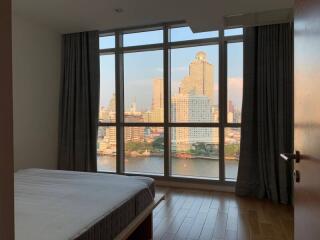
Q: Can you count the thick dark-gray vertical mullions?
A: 3